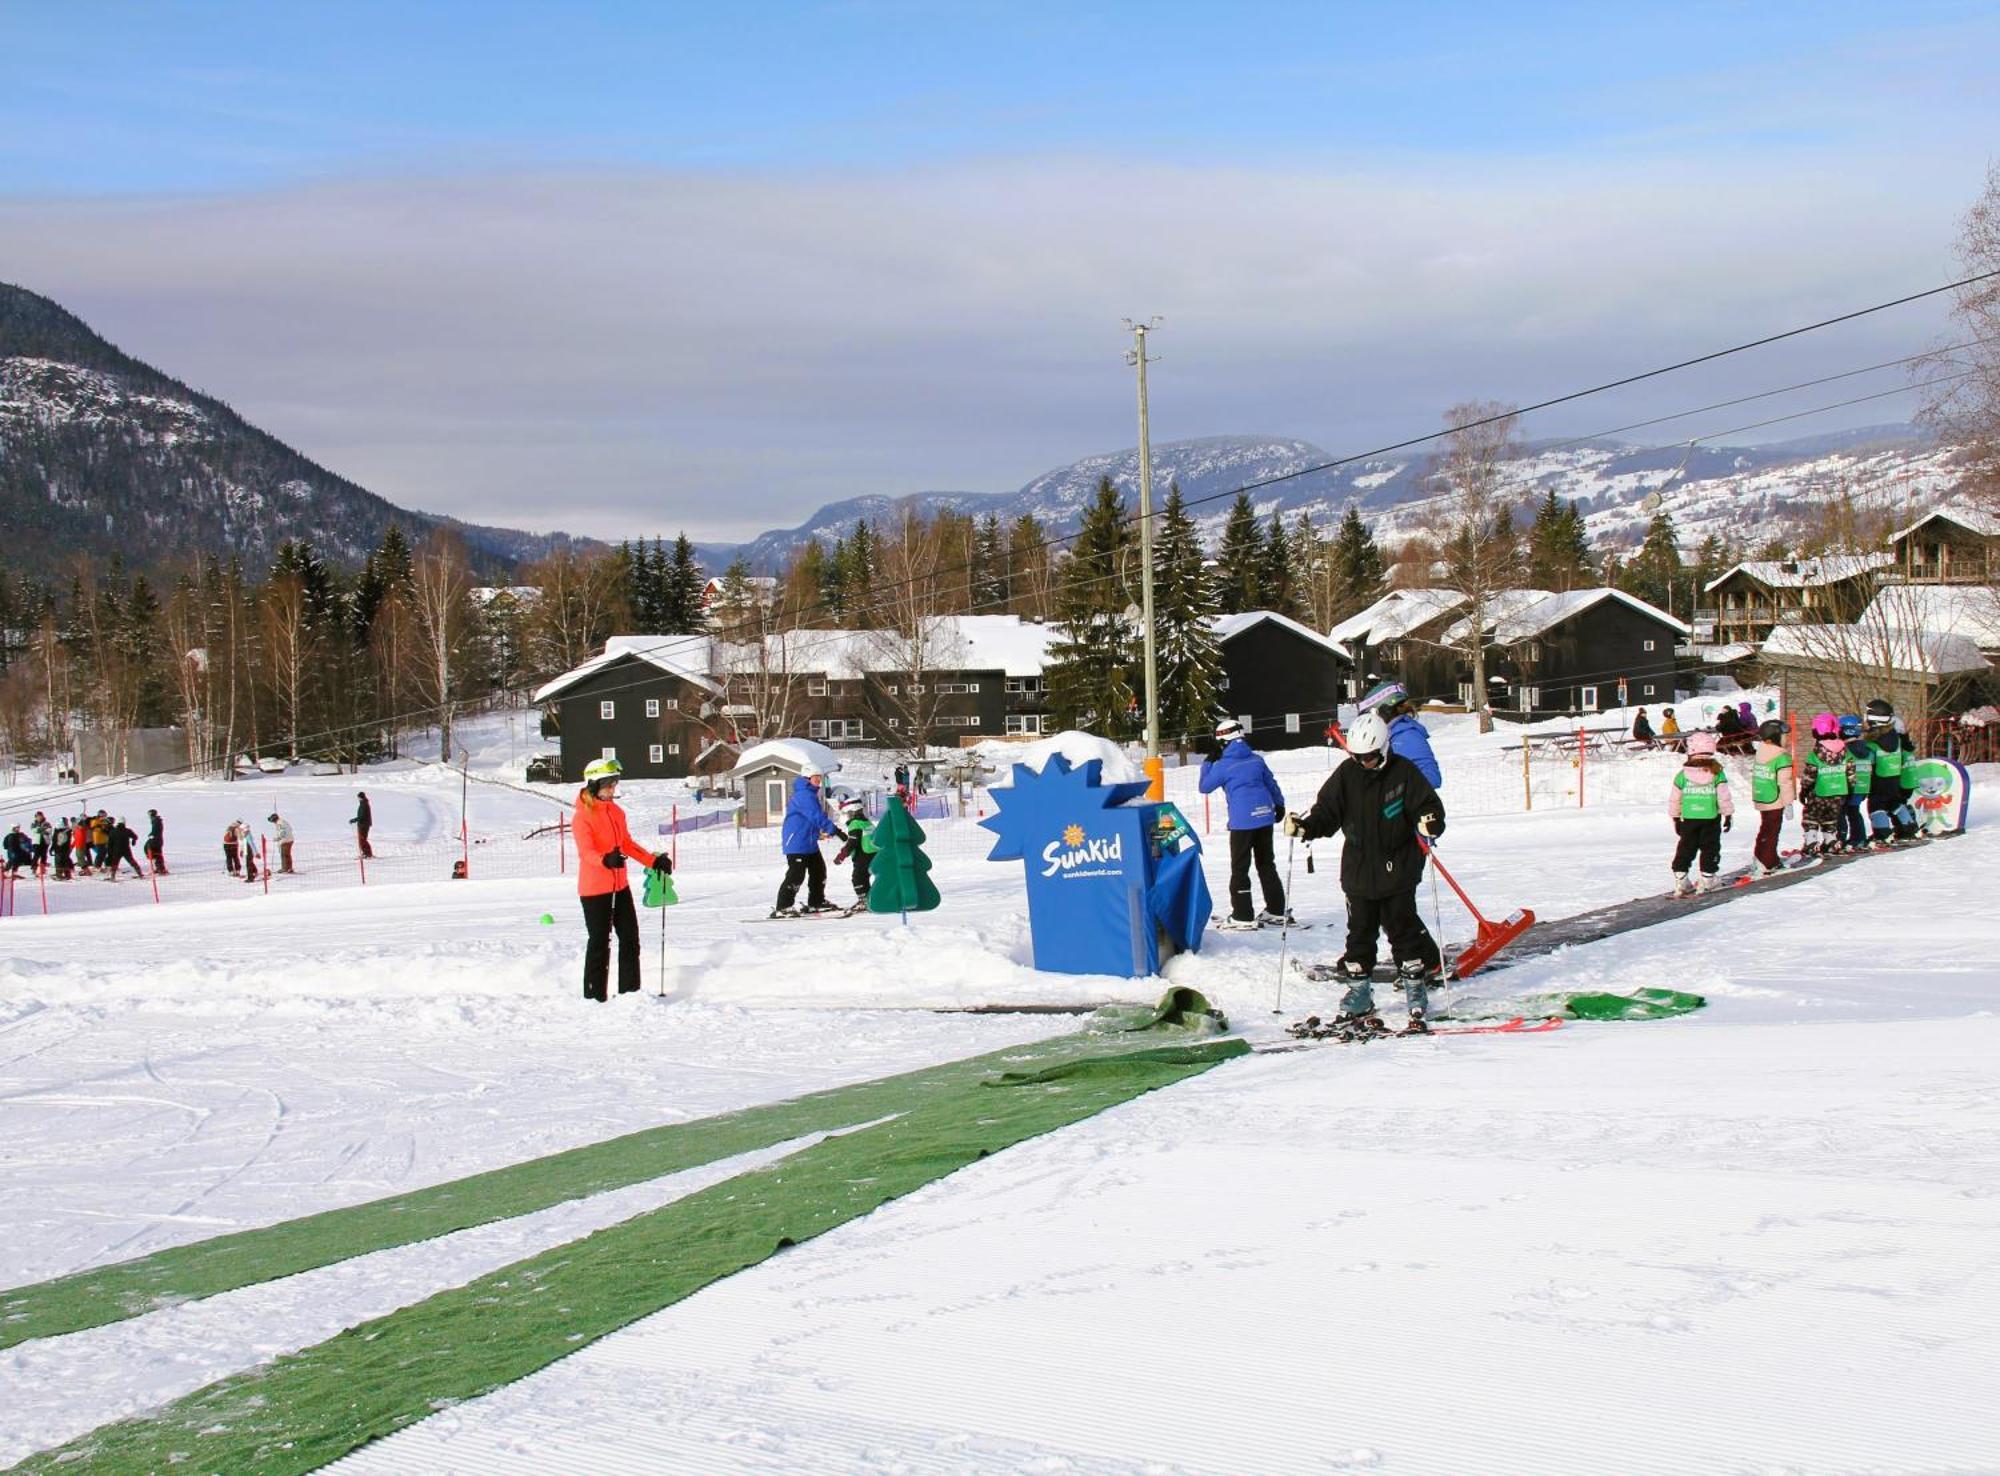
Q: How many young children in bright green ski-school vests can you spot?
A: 7